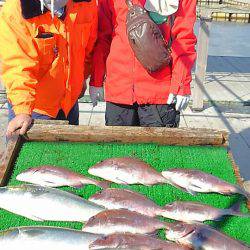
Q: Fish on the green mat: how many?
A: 10